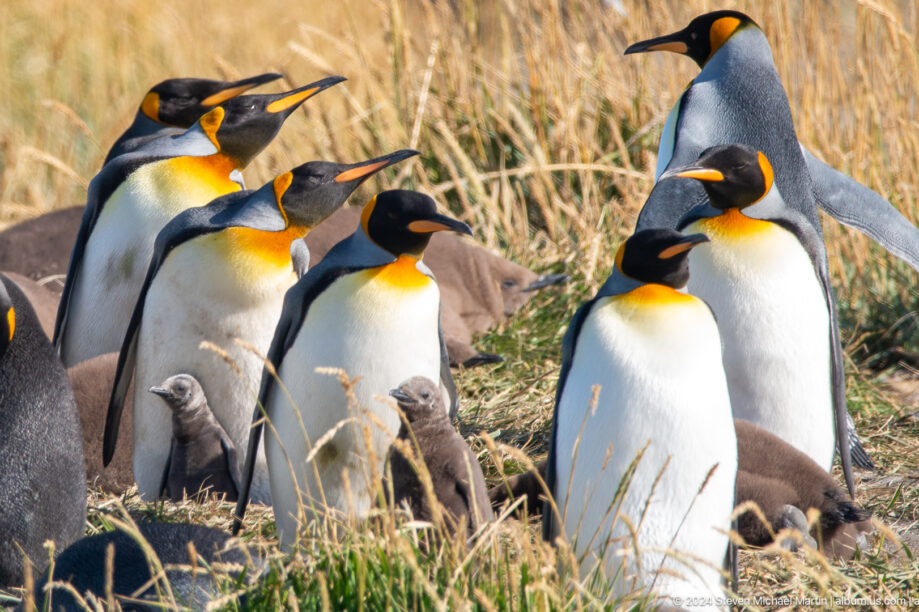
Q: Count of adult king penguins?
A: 8